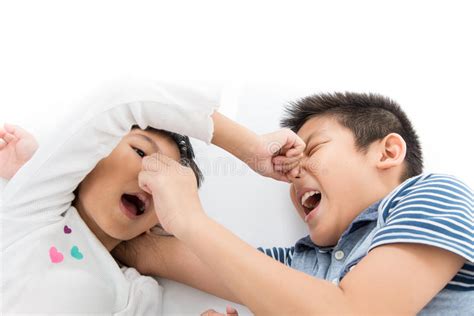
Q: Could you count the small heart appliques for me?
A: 3